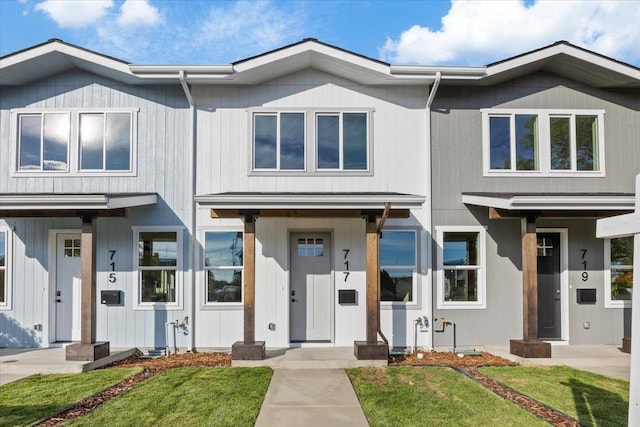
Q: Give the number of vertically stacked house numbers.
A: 3